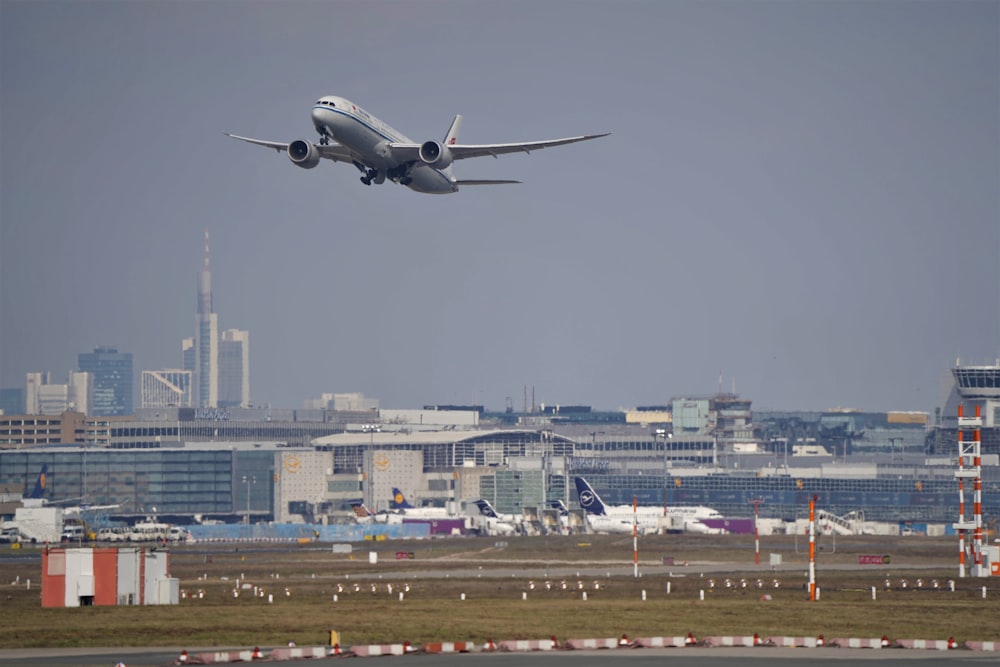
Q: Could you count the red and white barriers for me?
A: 12